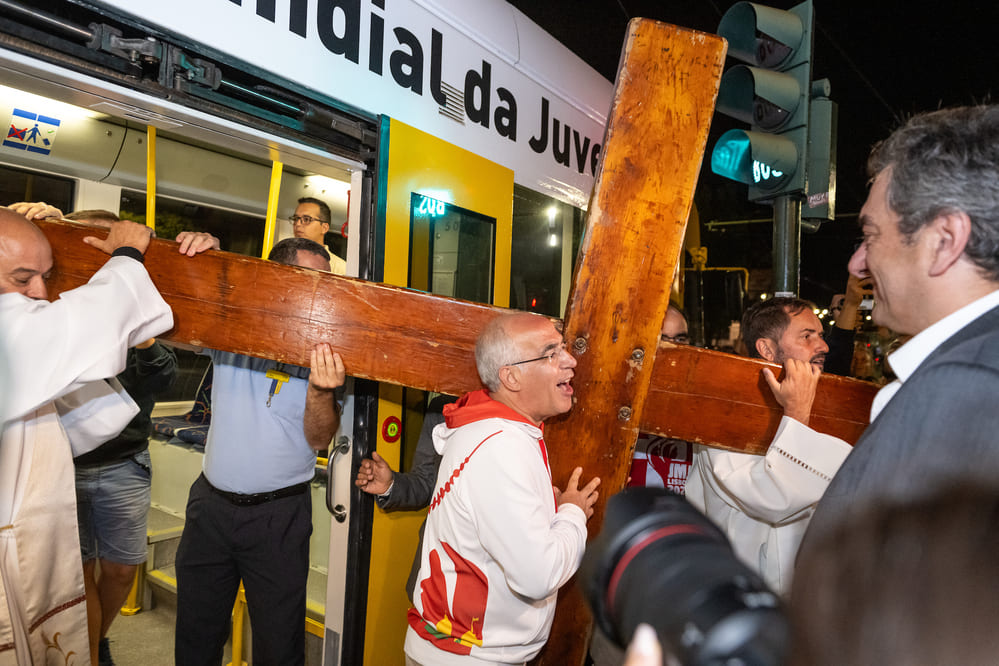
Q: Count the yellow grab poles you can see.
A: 2